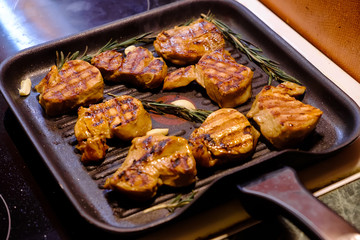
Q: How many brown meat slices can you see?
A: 8